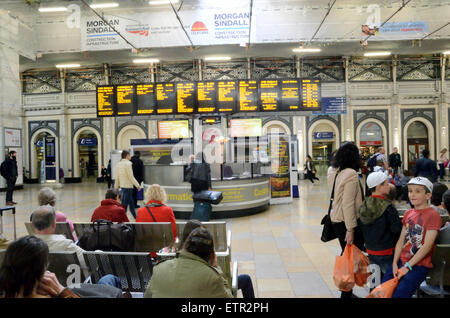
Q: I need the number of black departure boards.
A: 11